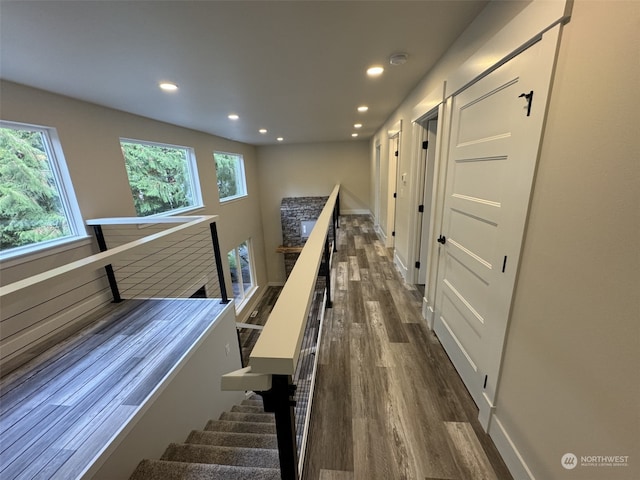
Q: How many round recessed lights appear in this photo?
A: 8